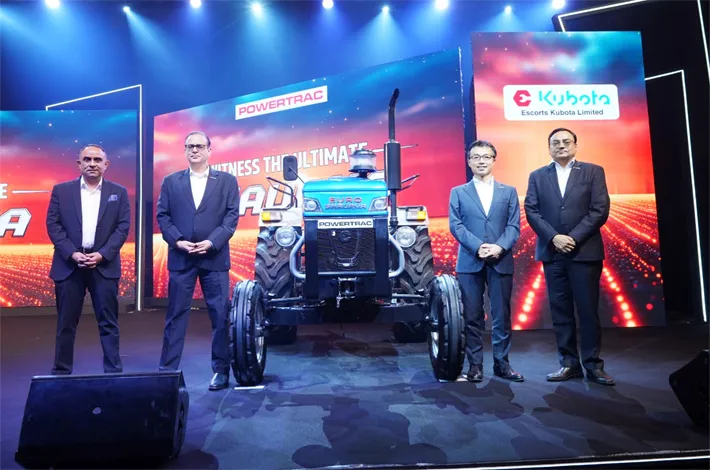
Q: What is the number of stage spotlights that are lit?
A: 9